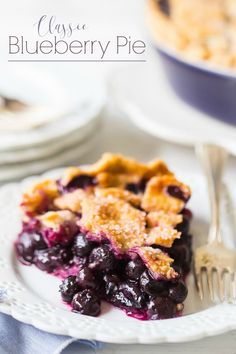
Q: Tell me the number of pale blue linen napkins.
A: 1